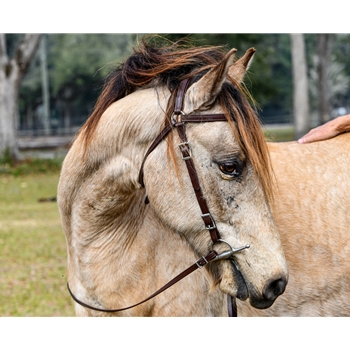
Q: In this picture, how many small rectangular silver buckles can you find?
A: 3